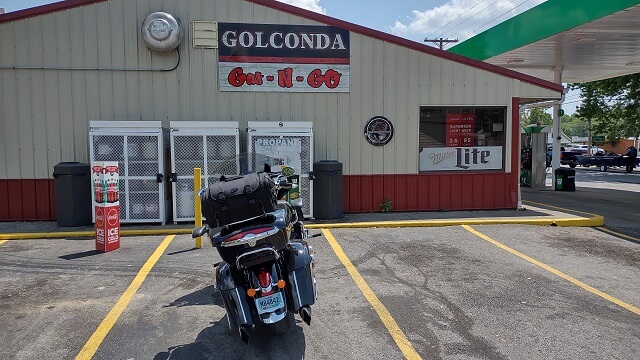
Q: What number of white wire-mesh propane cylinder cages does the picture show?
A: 3